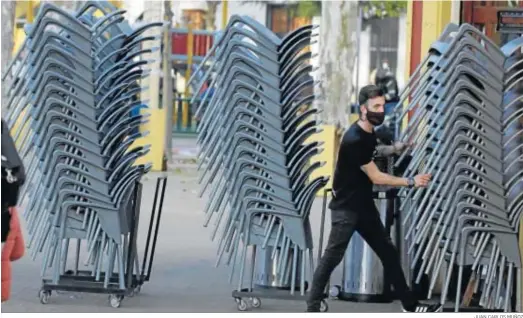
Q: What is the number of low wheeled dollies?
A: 2